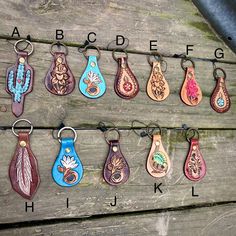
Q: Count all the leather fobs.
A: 12